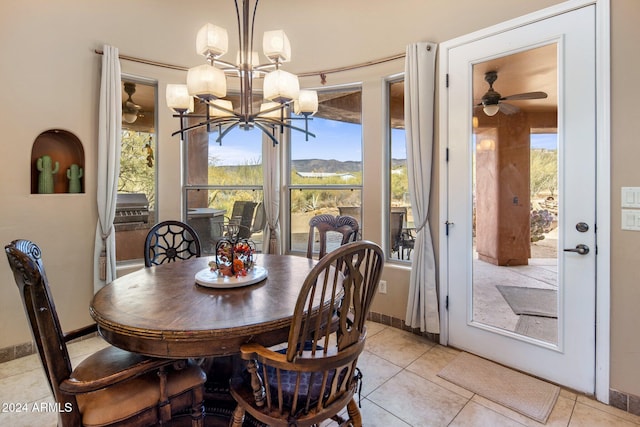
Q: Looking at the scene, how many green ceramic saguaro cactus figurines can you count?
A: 2